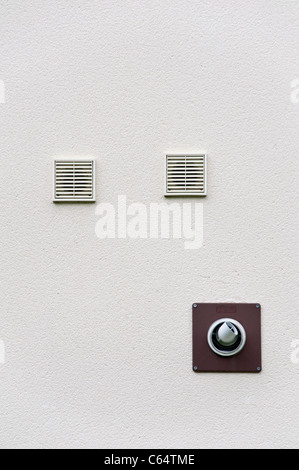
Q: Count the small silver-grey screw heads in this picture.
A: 4